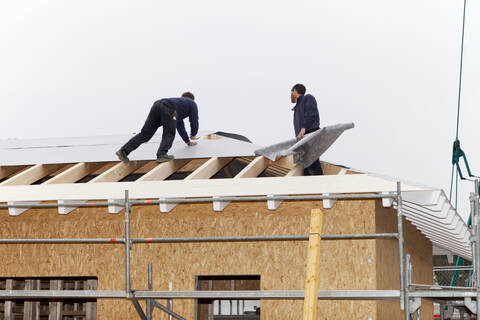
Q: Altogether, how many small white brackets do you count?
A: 8